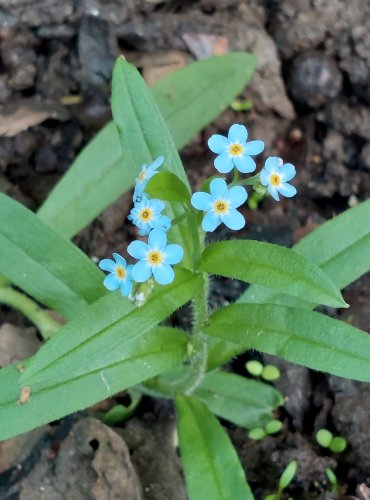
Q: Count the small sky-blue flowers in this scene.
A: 7